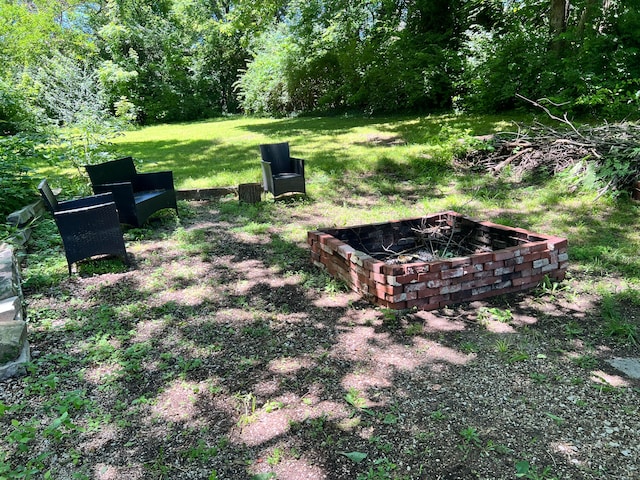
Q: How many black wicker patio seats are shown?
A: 3